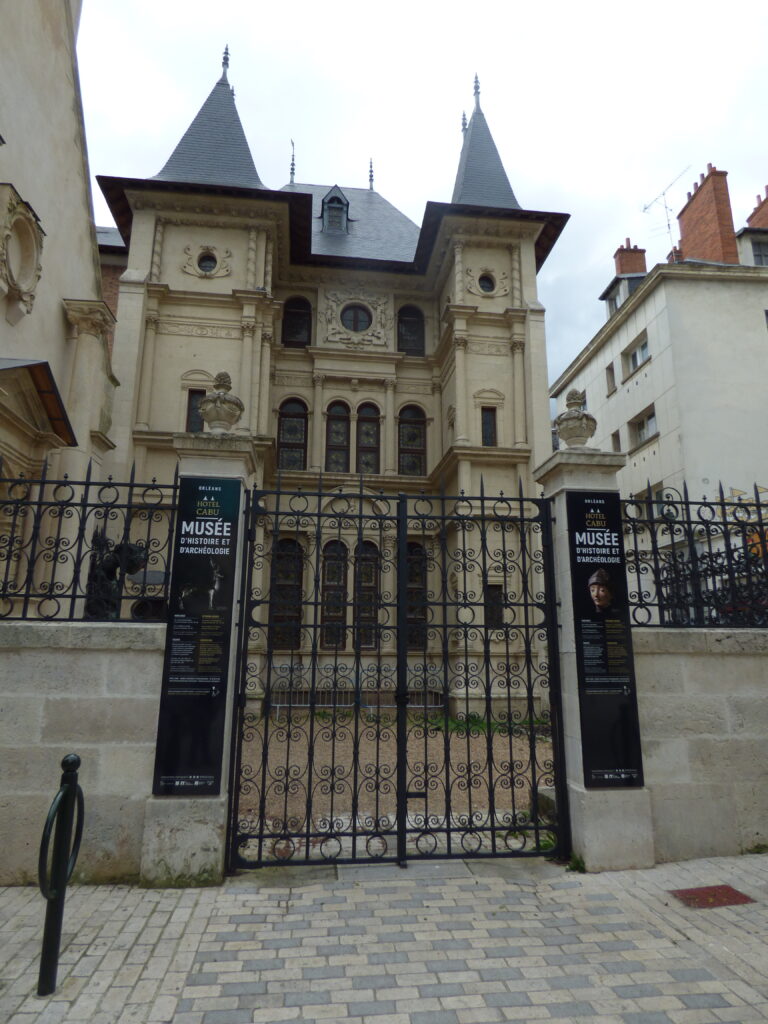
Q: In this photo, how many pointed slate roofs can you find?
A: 2